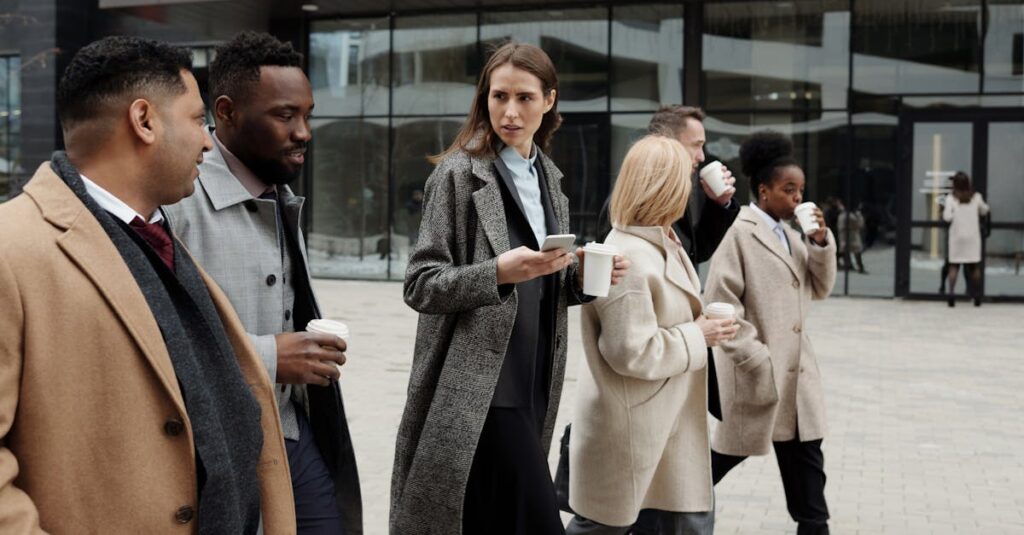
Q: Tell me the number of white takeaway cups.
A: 5